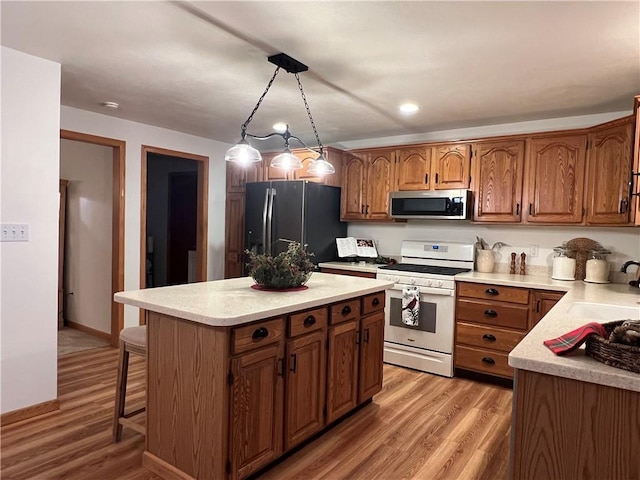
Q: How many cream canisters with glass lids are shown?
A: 2